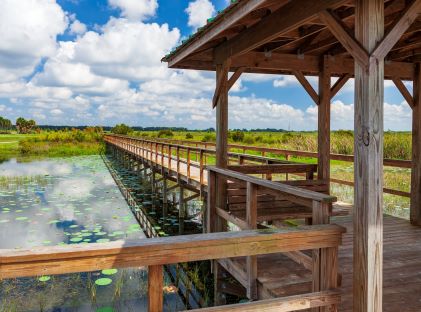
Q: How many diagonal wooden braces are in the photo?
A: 7